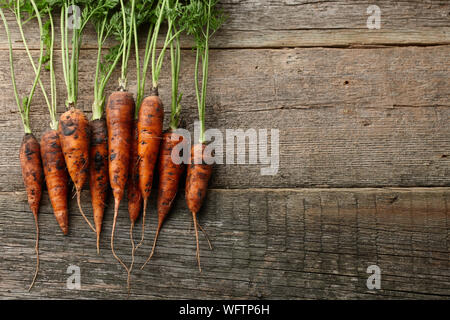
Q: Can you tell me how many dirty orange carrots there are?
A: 9